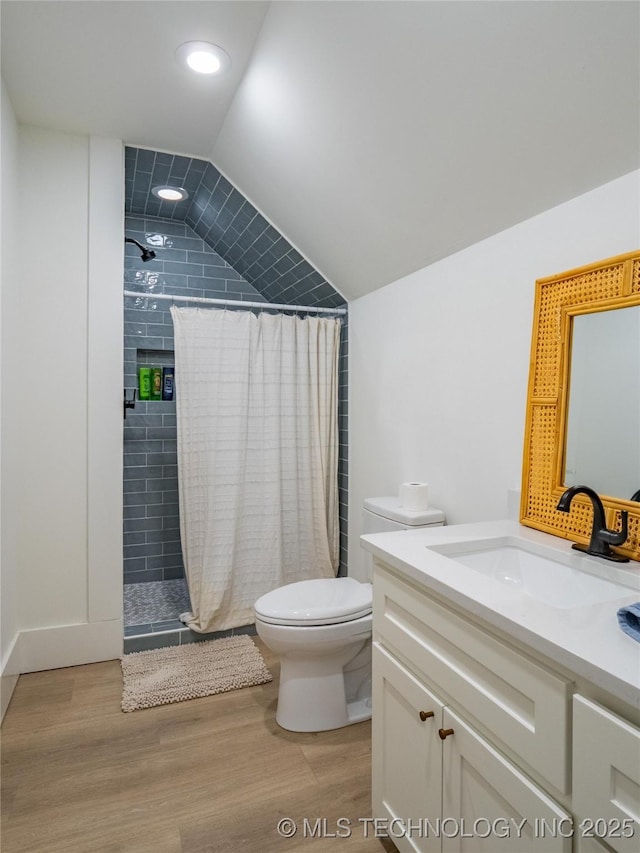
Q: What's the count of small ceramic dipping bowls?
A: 0